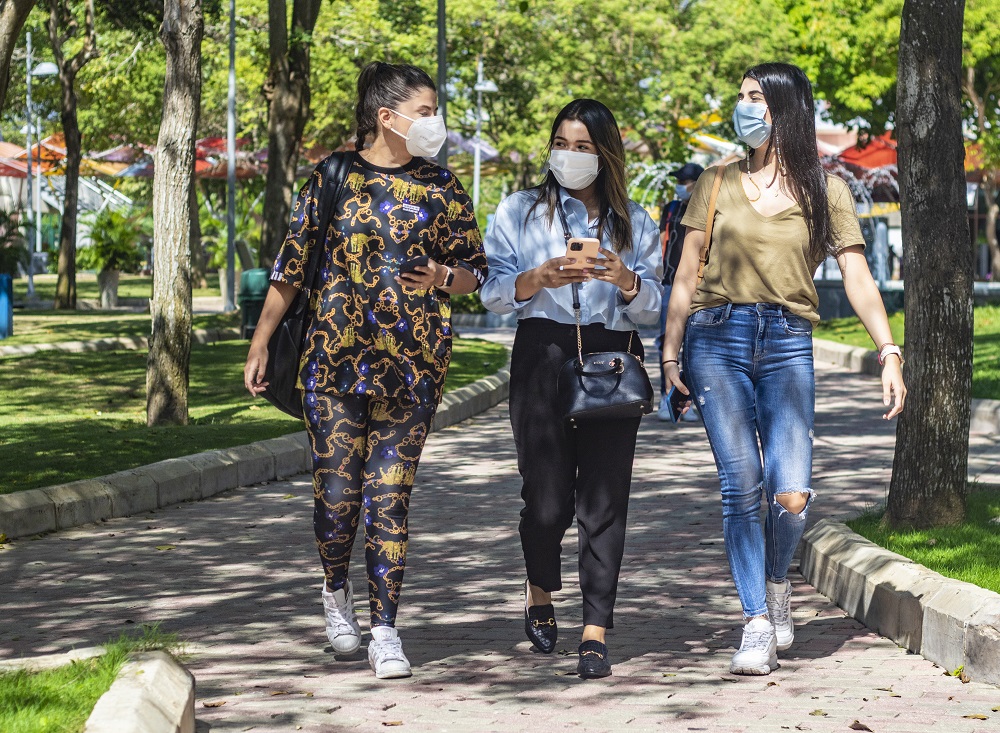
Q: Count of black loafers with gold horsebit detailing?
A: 2